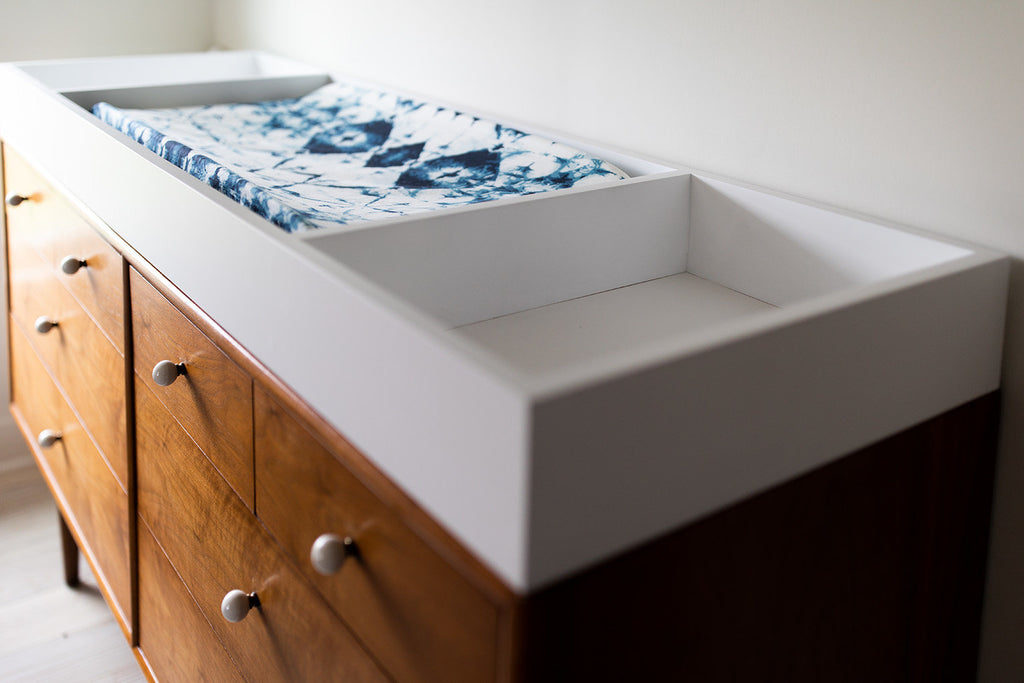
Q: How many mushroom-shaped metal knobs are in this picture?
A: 7